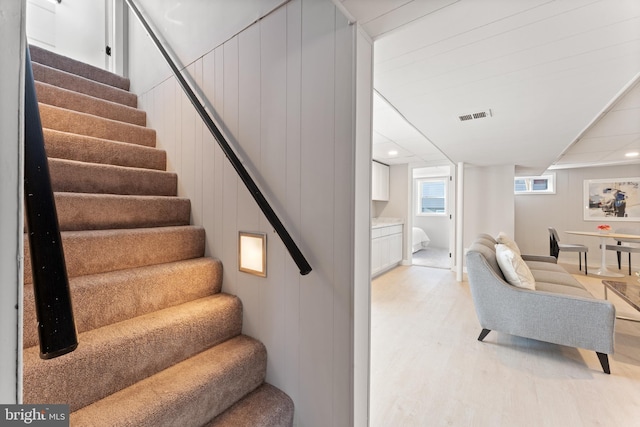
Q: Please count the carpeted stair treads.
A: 12